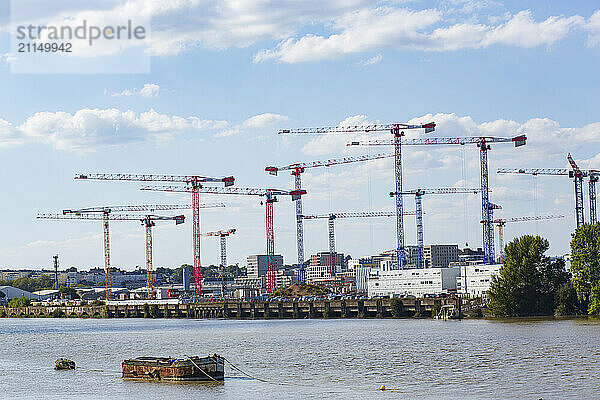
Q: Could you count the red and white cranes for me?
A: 2